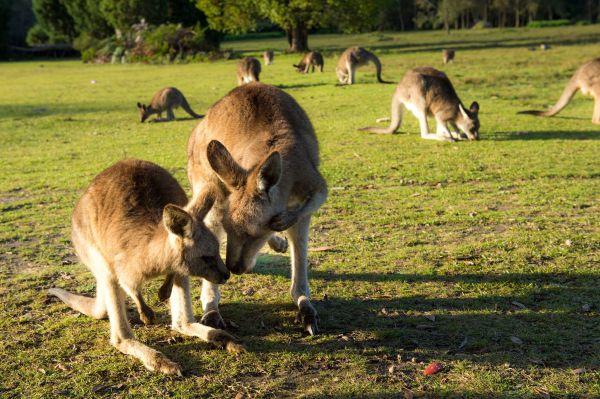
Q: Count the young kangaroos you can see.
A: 1